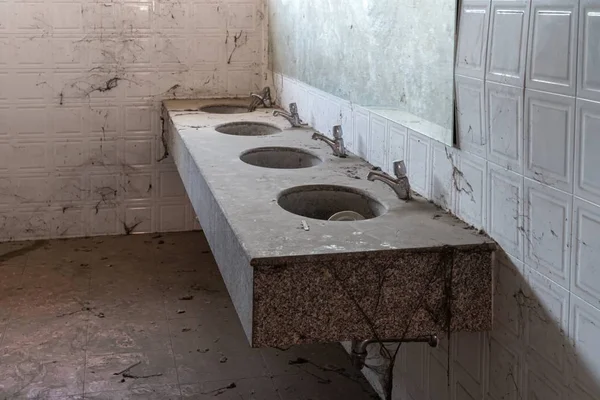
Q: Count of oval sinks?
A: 4